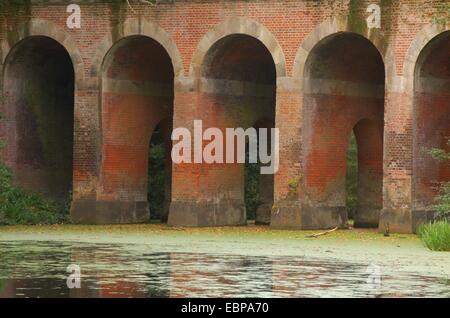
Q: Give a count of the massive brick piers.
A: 4